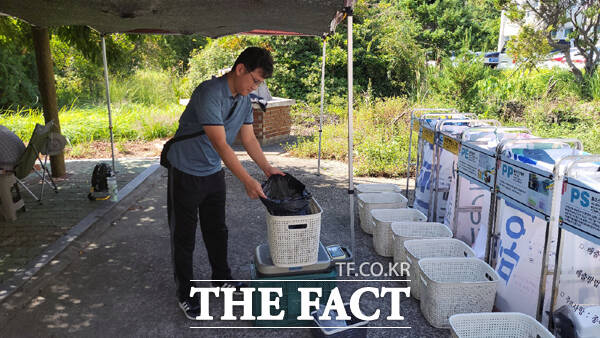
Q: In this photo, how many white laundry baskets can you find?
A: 8